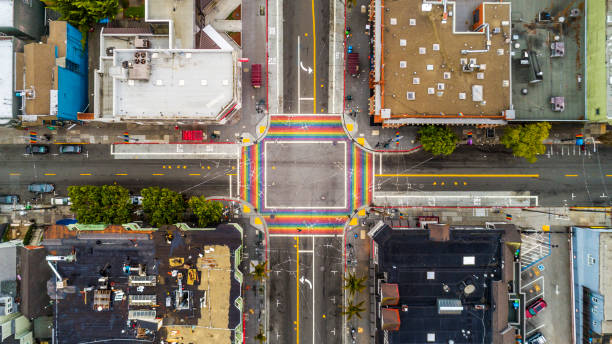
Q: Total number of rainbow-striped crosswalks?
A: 4